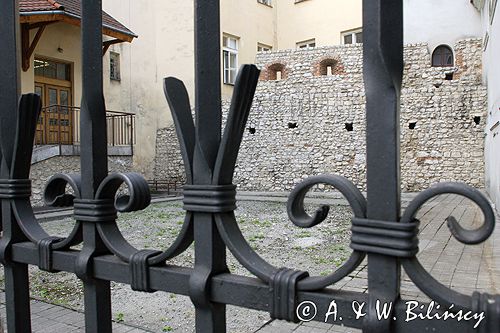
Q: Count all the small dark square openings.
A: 6